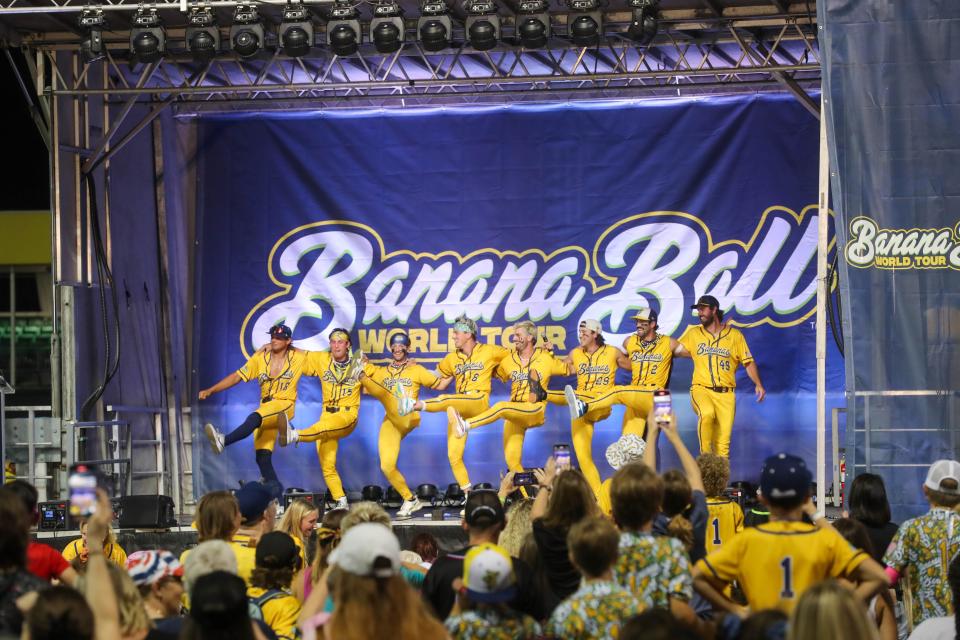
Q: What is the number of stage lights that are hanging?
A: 12